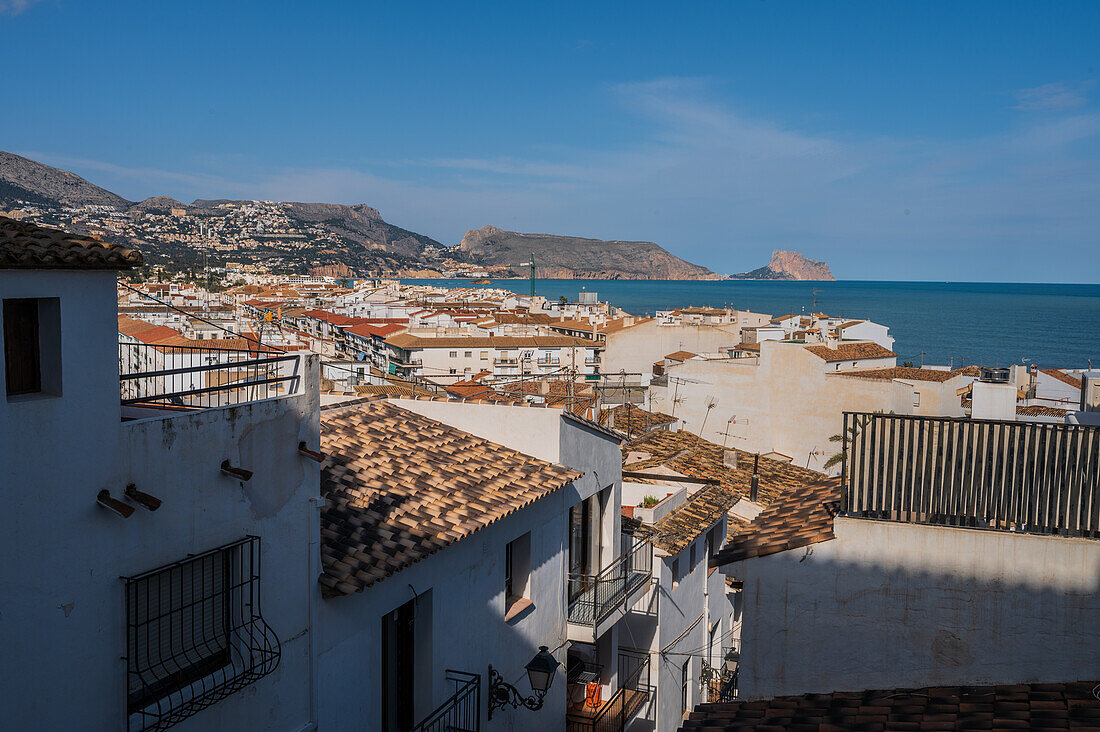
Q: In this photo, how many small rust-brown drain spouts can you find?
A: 4